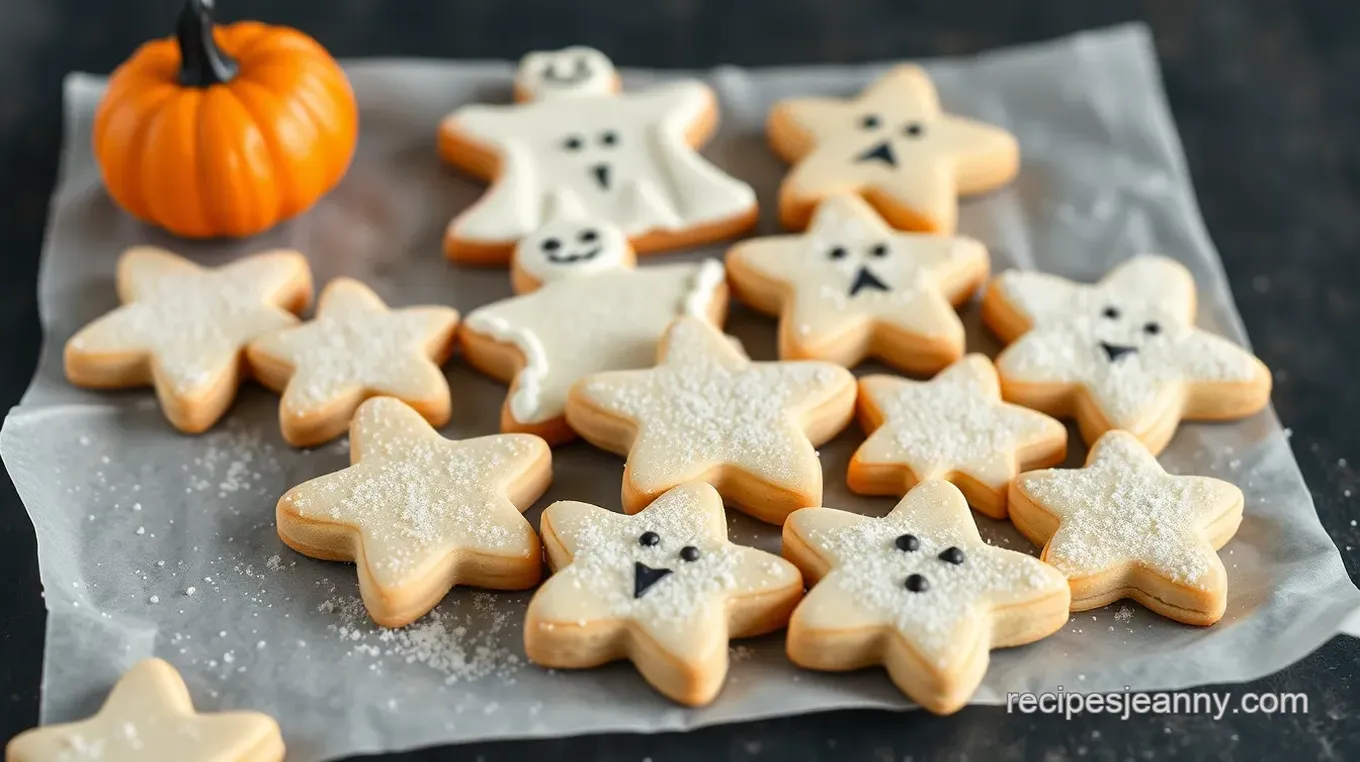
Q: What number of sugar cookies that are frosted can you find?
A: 2